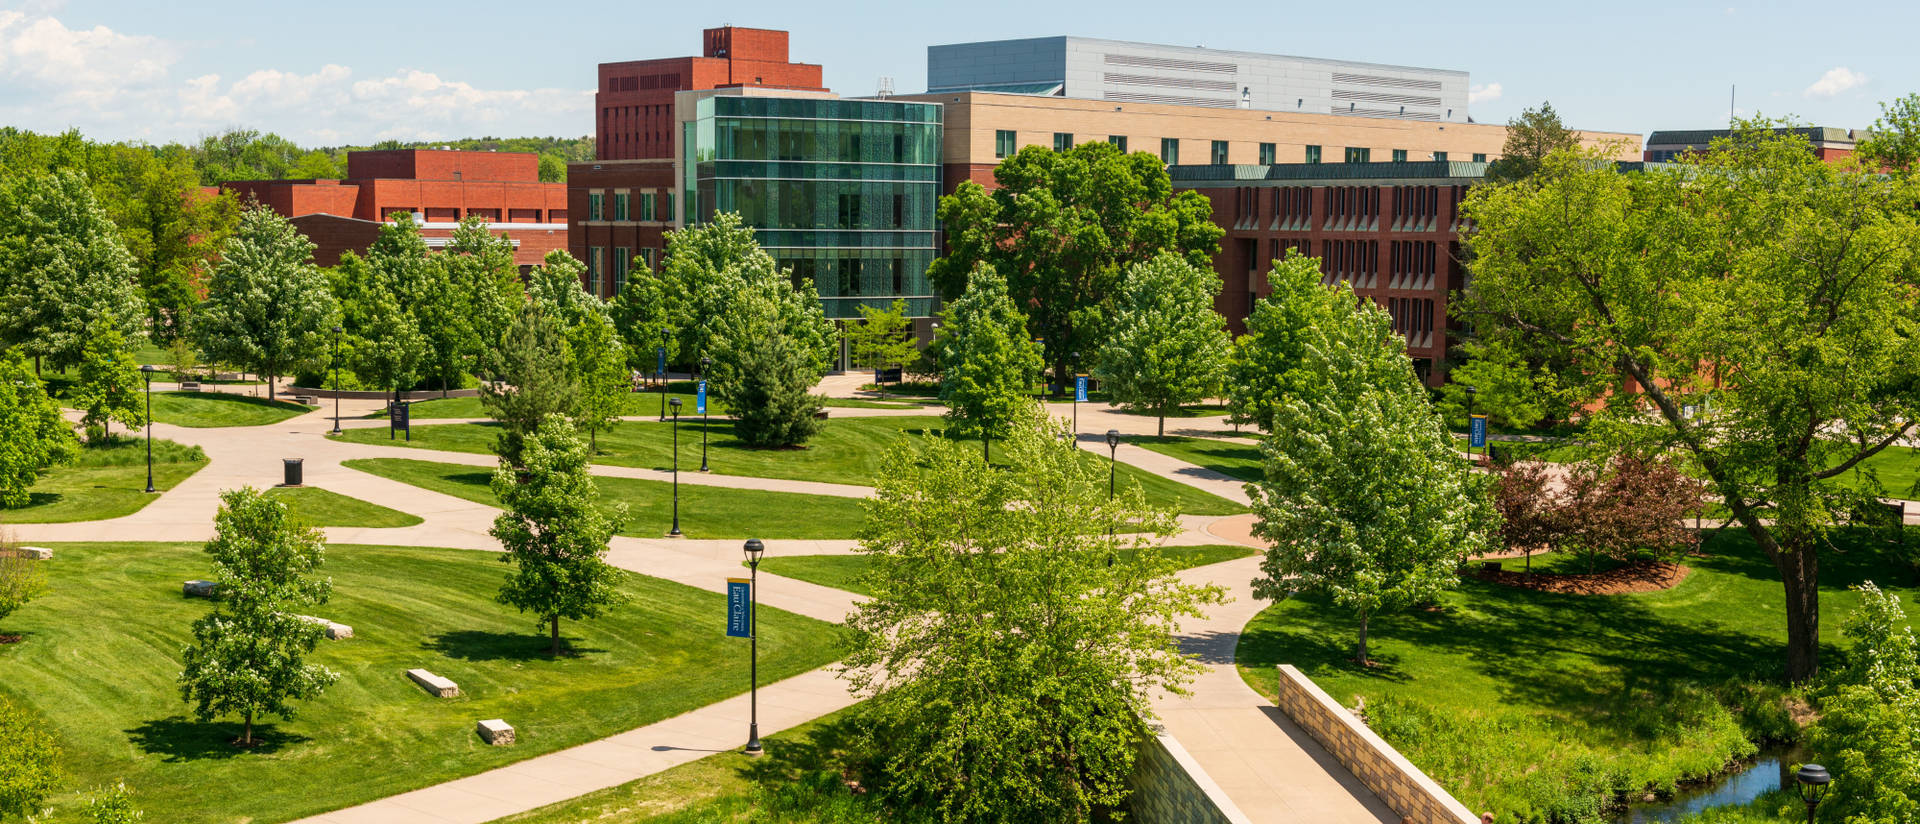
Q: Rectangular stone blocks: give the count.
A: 5